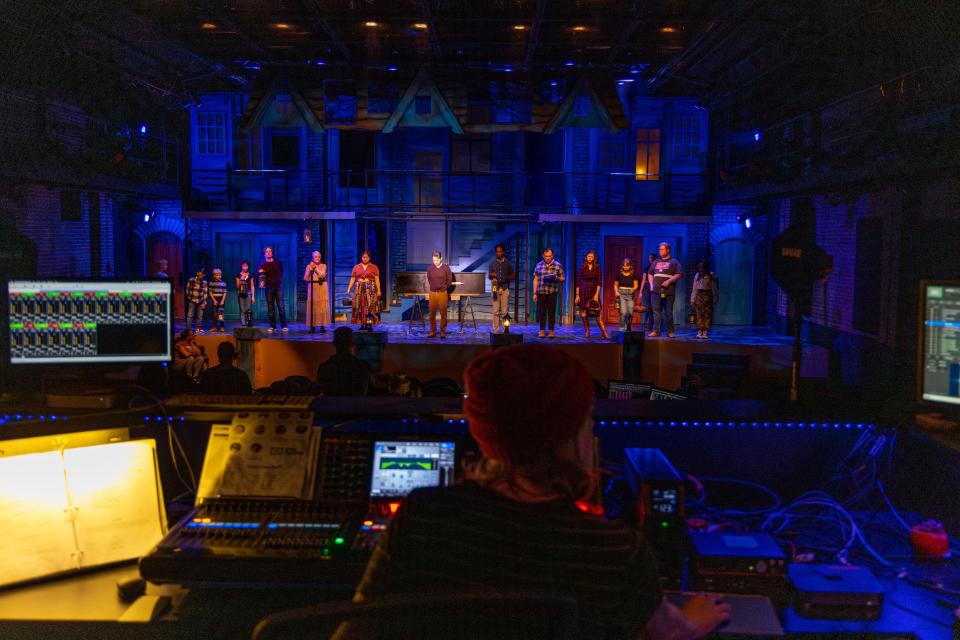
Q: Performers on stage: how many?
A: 15